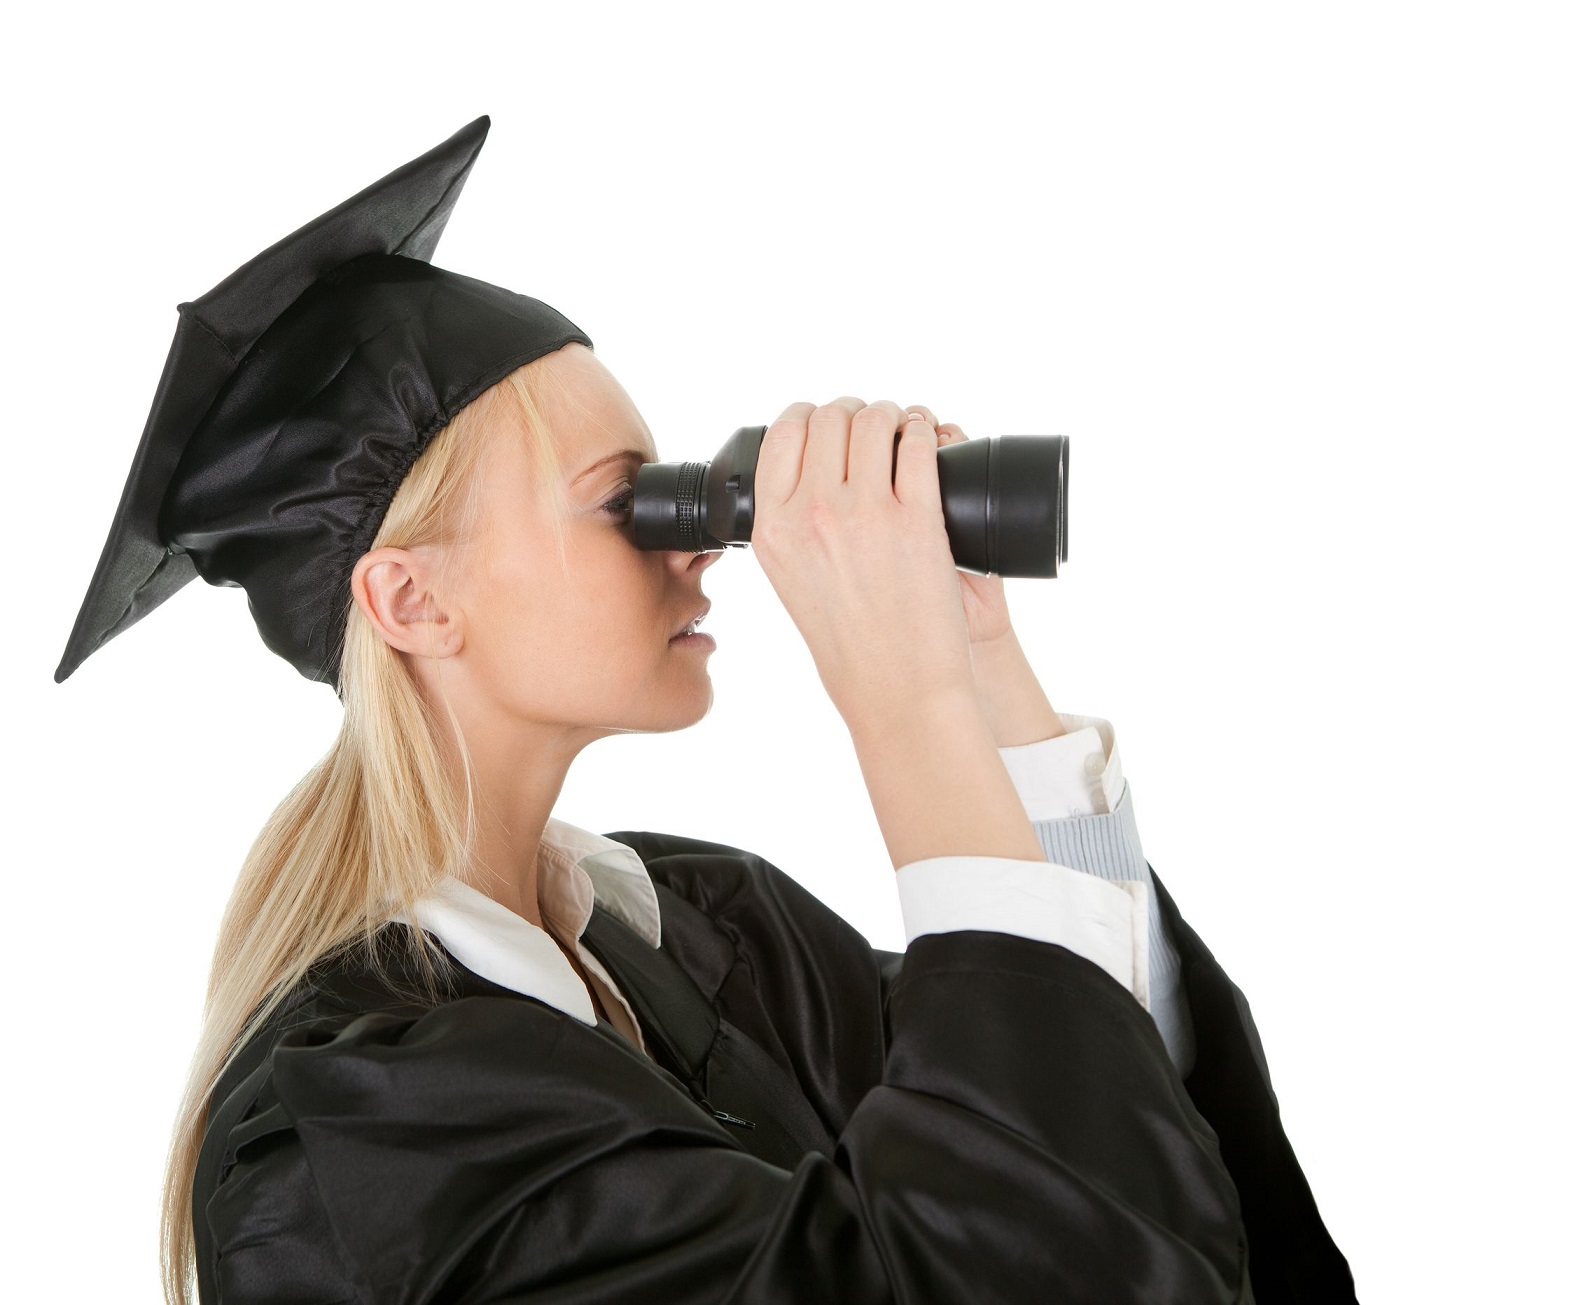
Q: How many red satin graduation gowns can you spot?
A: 0